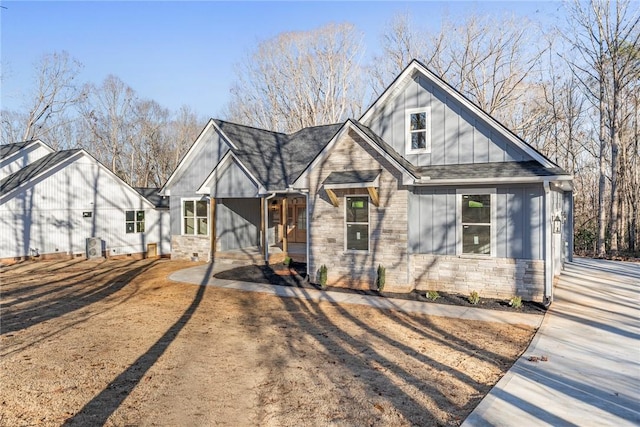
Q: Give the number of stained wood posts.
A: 3